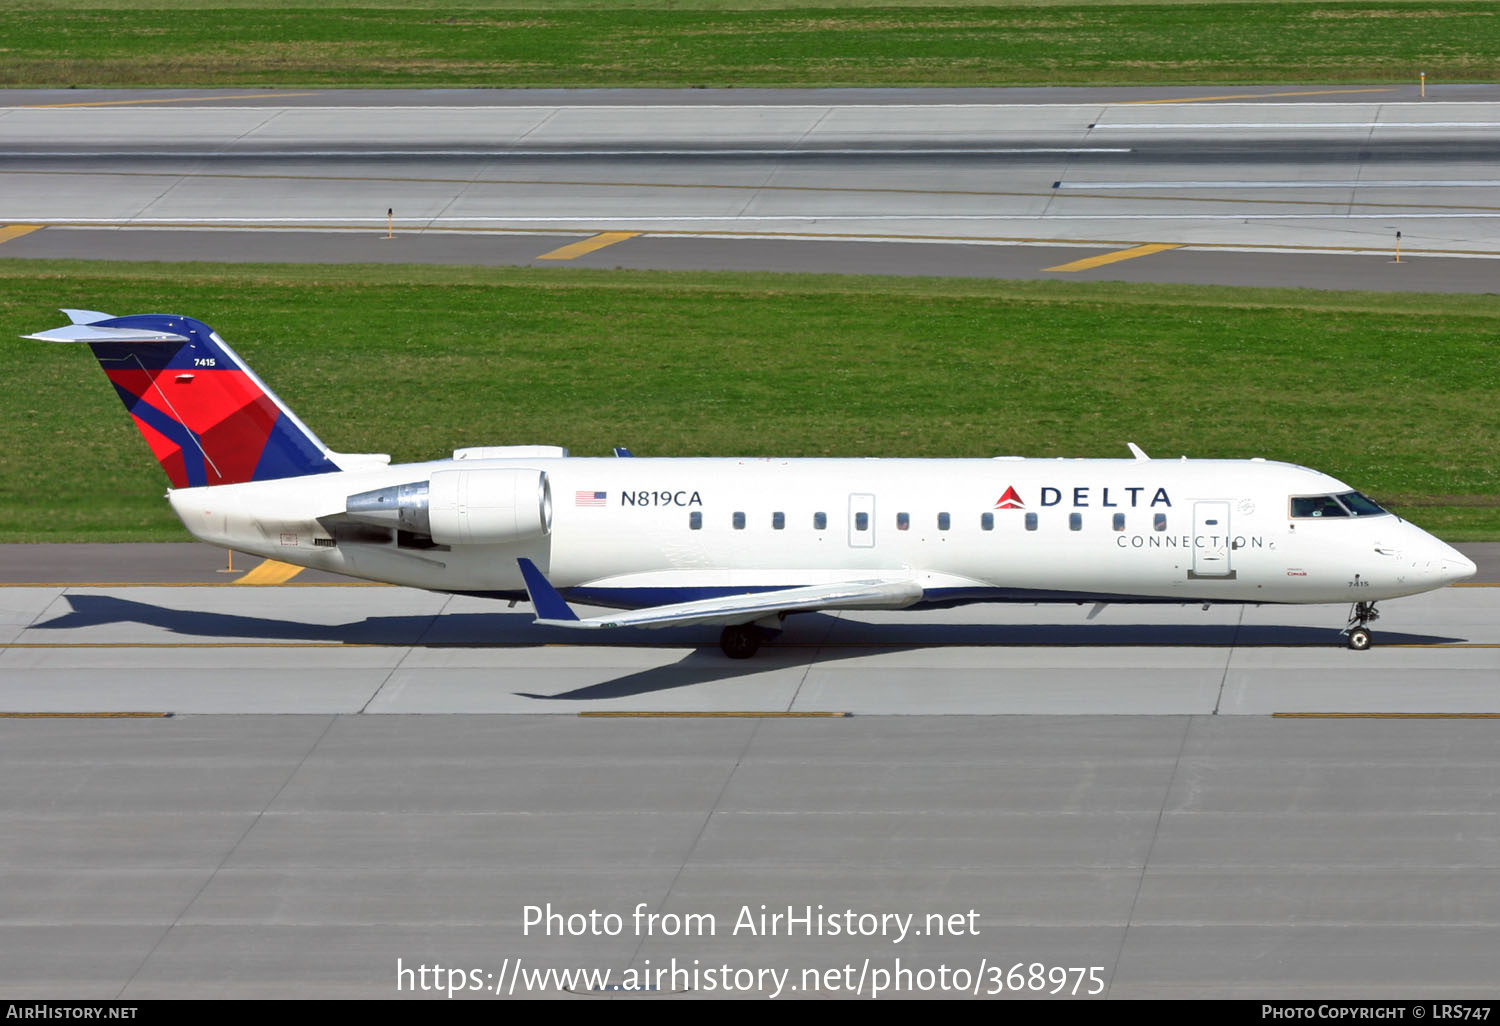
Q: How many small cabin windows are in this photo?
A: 12